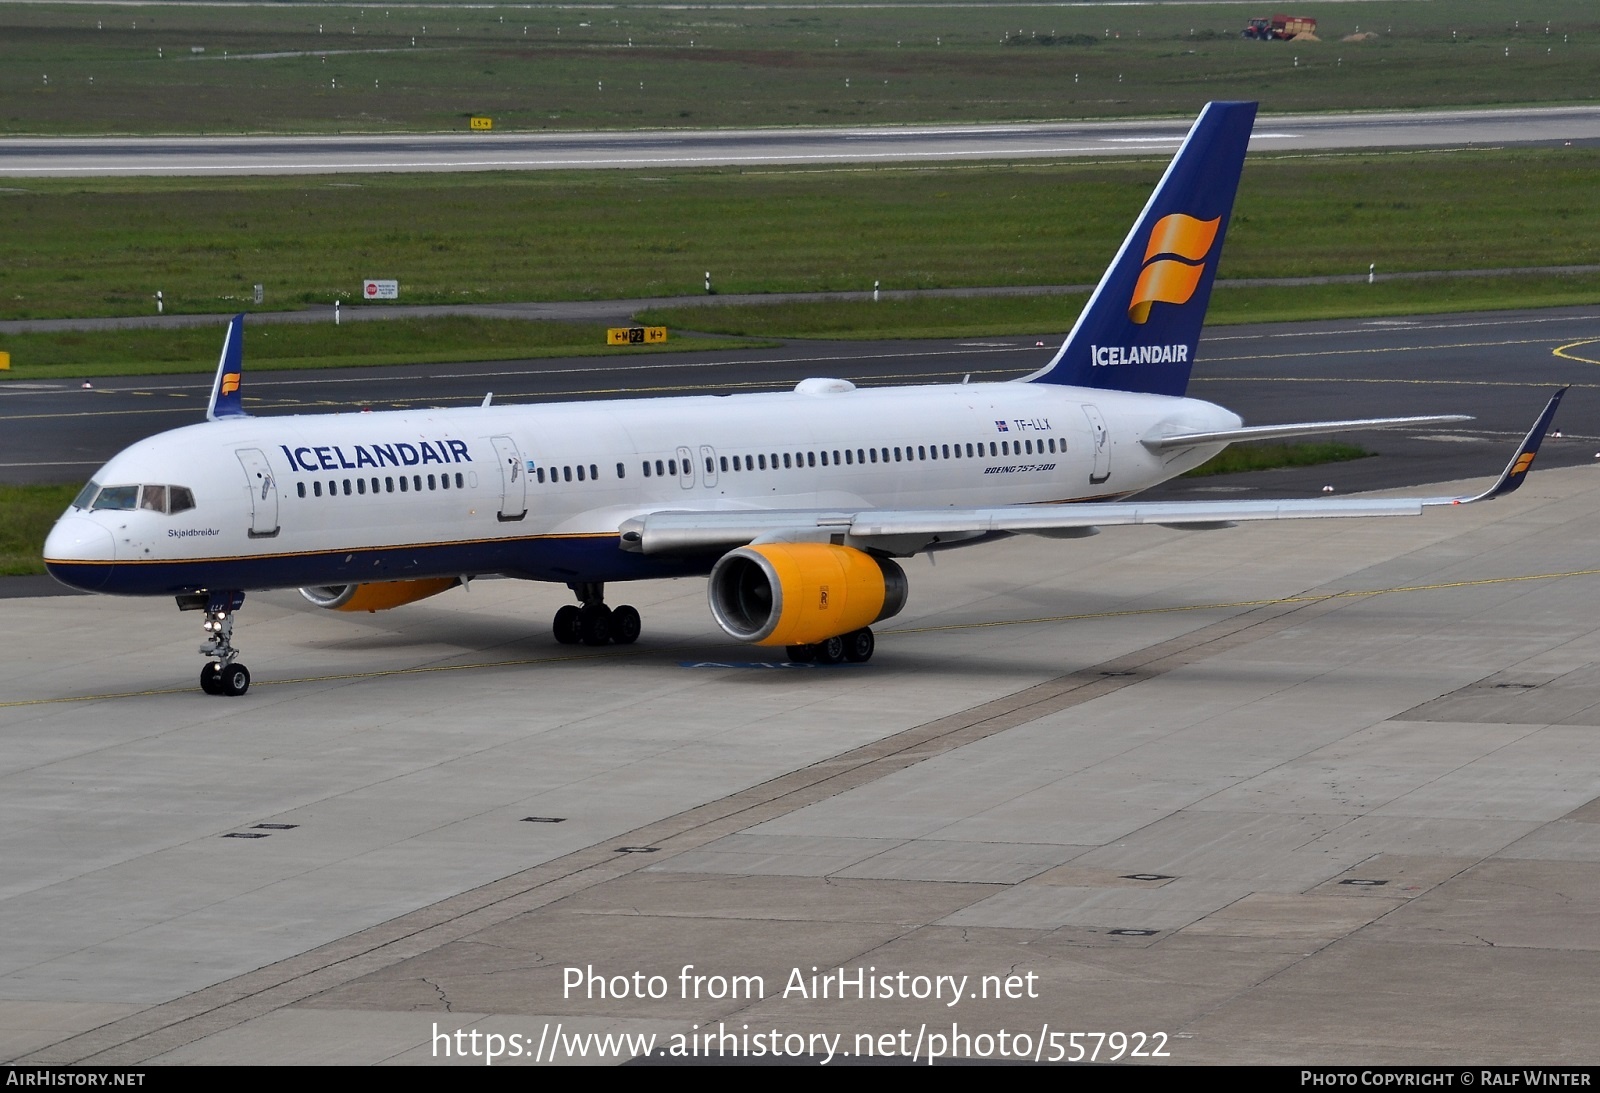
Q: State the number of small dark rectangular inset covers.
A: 9